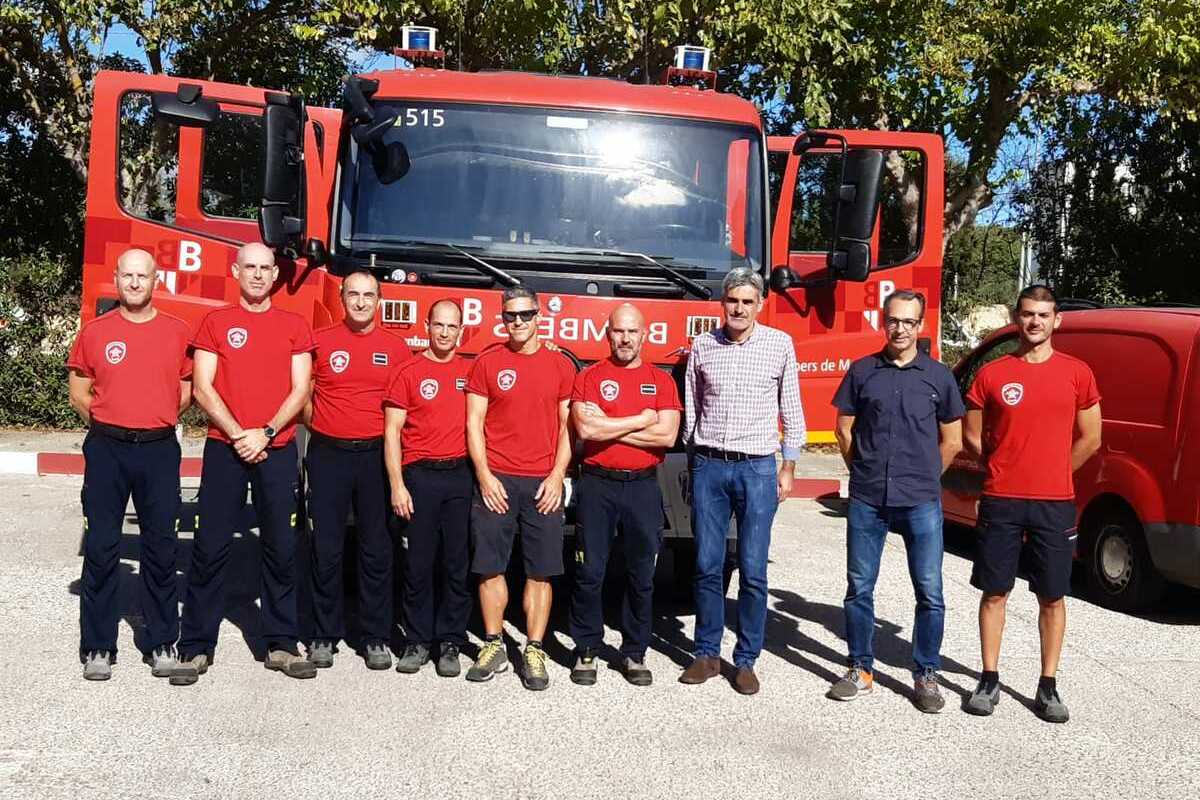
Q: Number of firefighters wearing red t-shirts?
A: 7